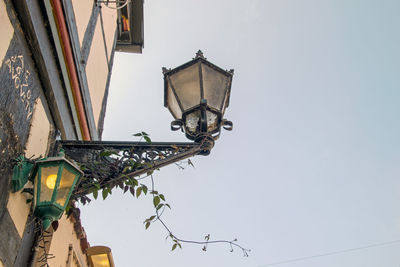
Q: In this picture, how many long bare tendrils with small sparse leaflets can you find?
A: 1